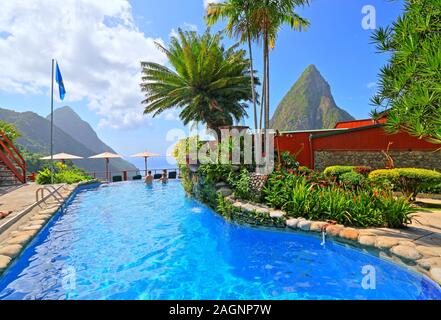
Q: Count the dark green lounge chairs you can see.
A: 4